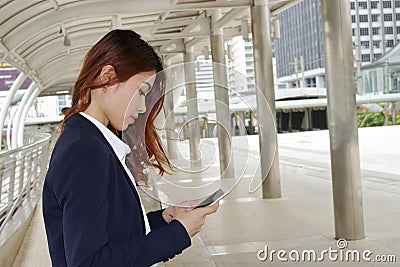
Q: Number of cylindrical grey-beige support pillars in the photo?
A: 5